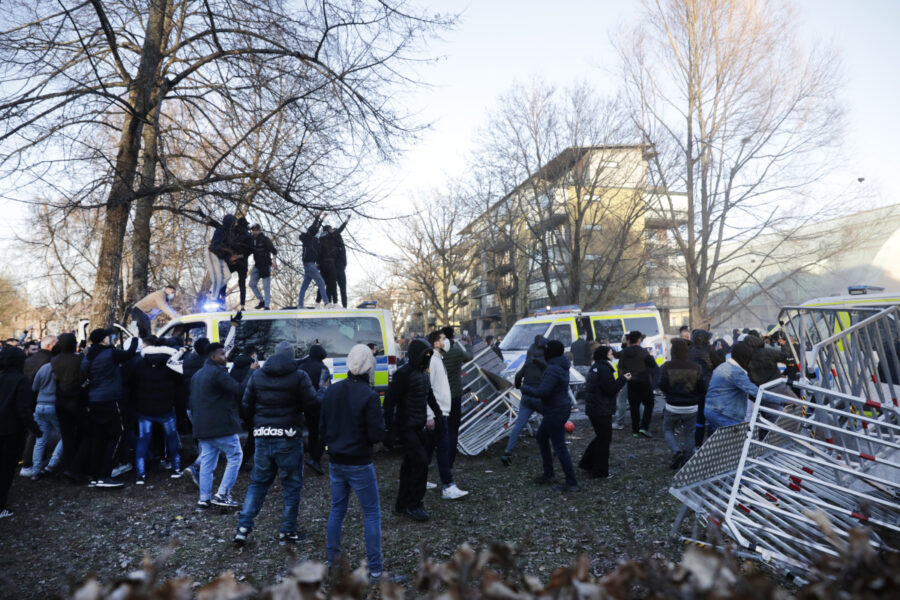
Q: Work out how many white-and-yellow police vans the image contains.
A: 3